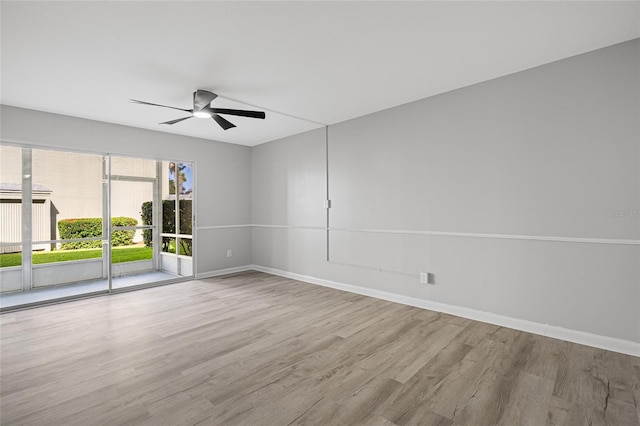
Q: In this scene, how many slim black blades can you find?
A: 5